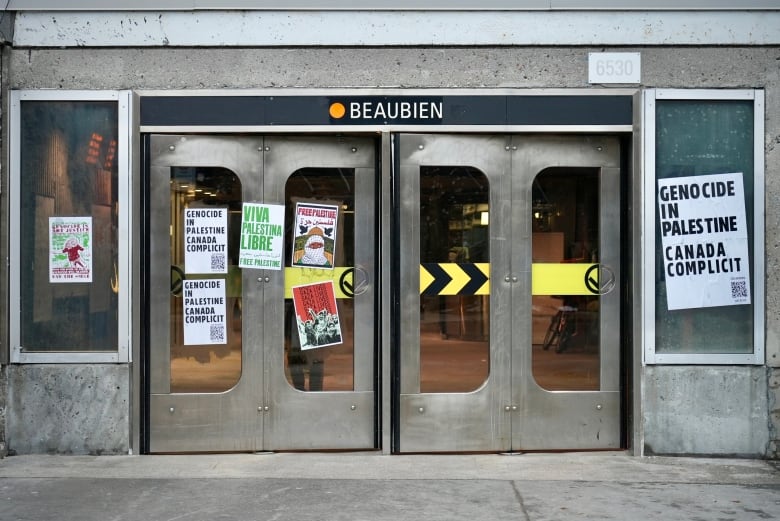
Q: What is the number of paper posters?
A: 7